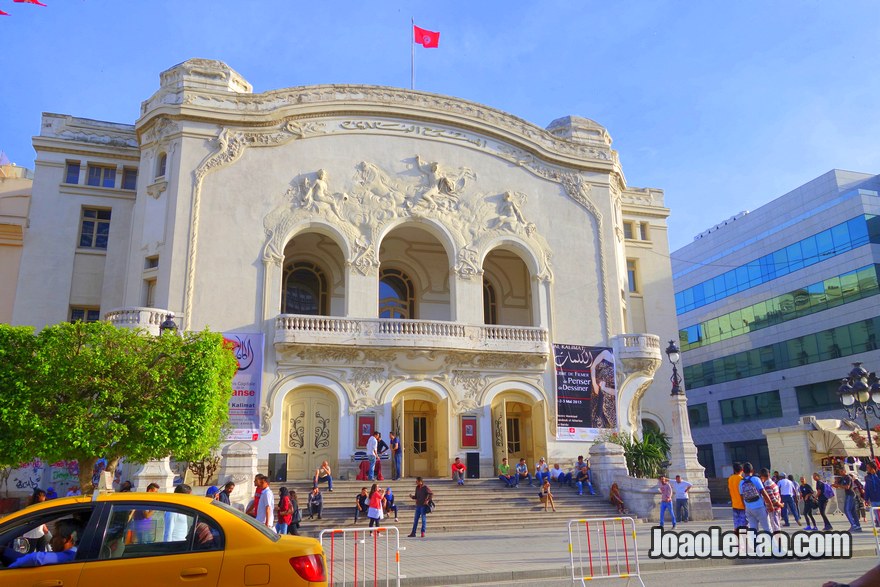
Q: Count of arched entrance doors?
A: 3